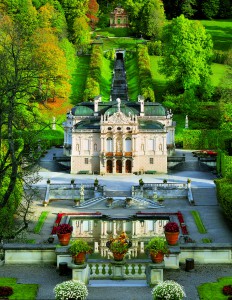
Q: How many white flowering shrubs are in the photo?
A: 2